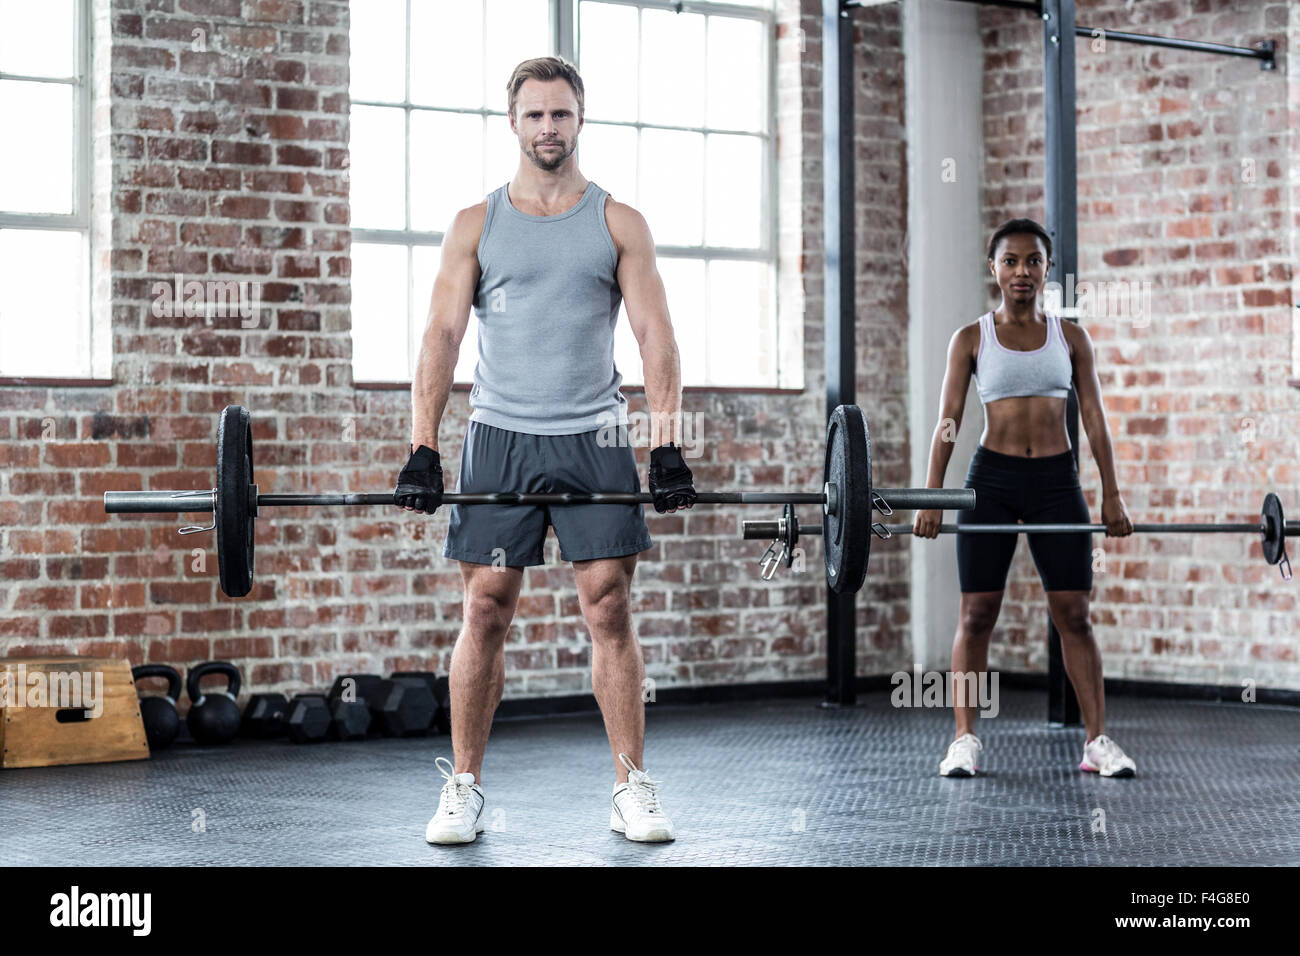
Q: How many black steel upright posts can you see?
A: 2